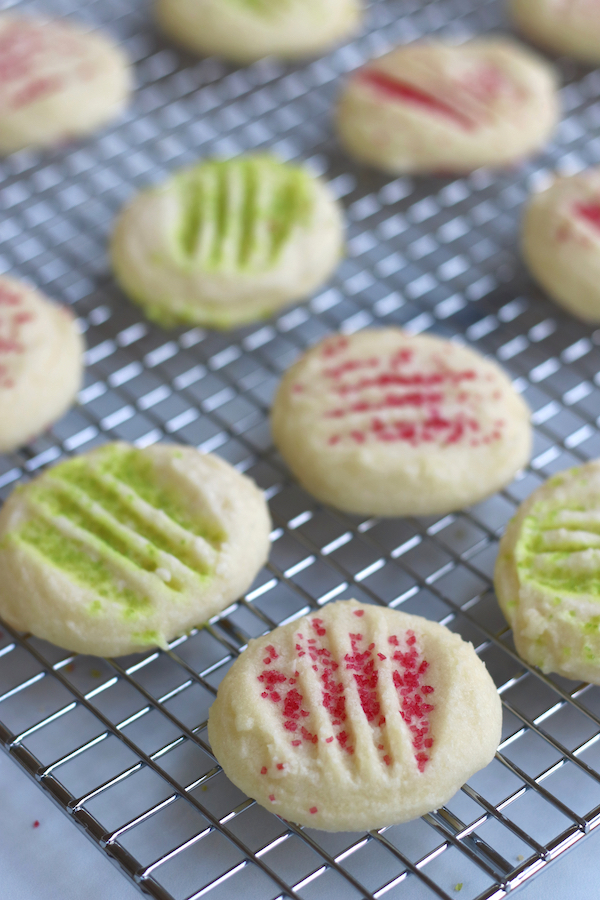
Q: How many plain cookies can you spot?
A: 0